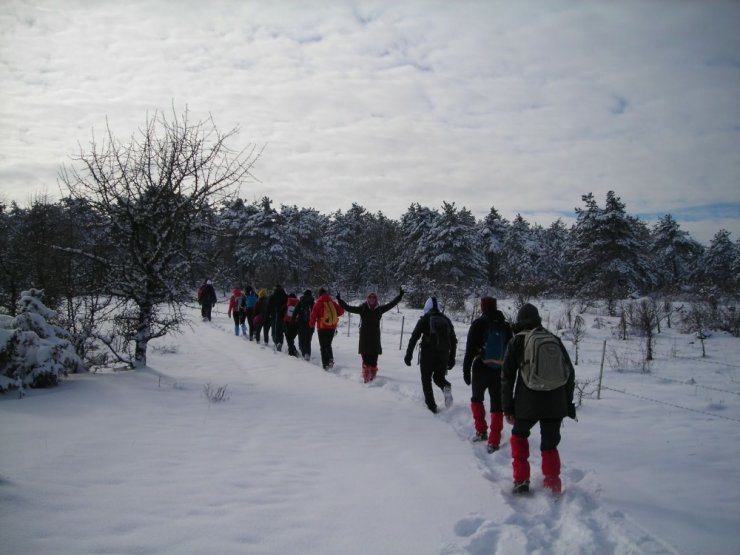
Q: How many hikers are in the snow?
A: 12